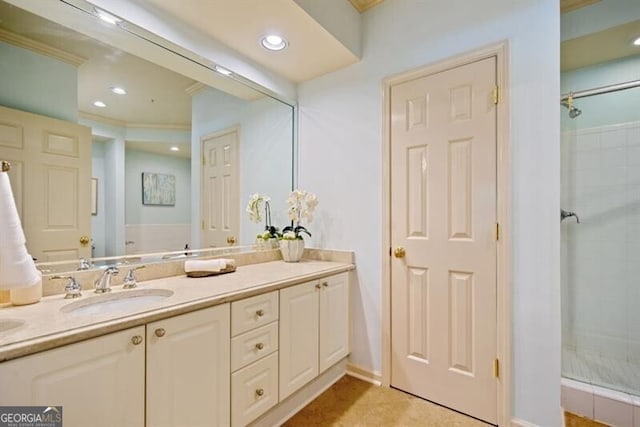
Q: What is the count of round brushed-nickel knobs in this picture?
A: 7